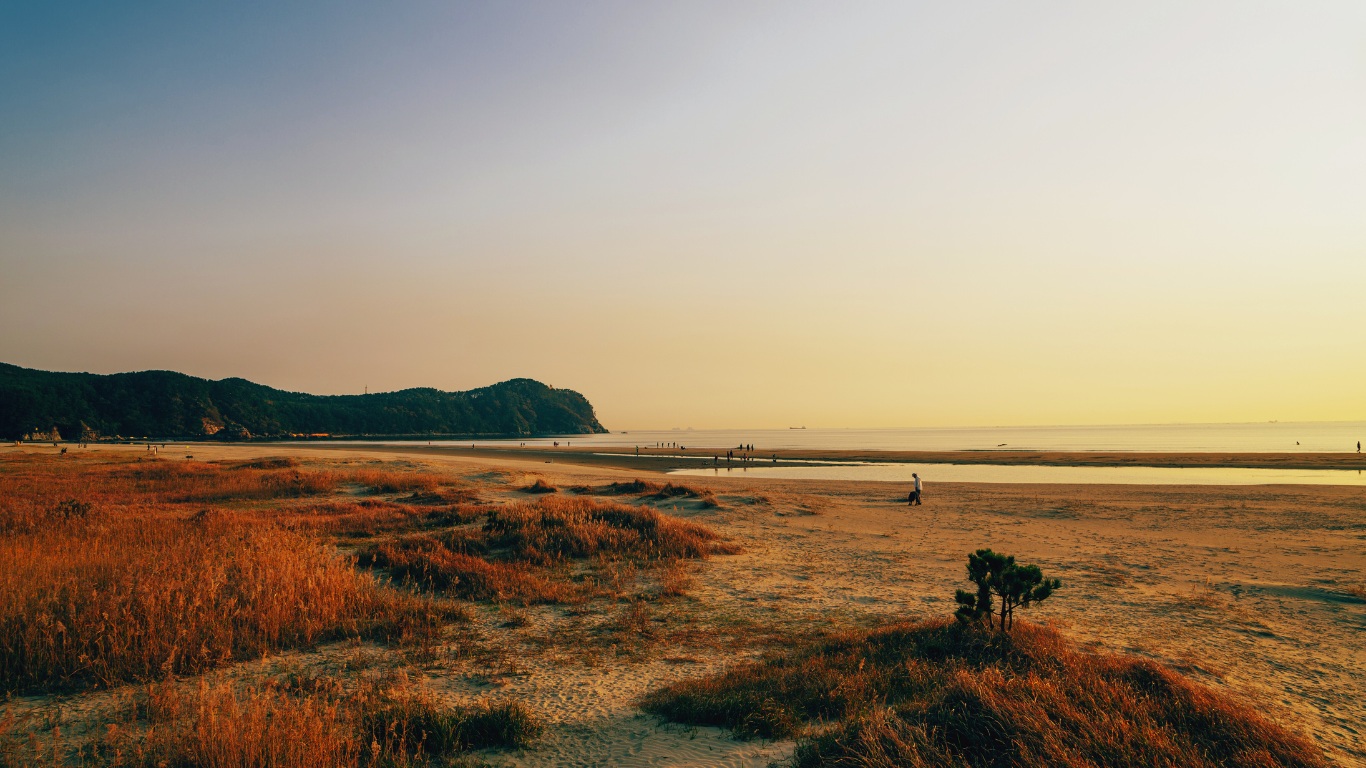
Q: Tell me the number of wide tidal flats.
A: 1